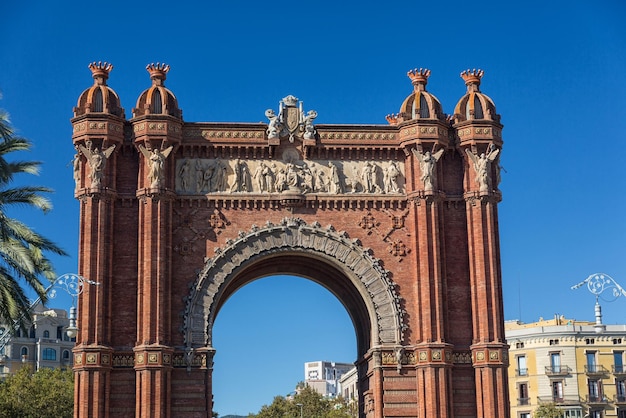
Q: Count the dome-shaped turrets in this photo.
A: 4